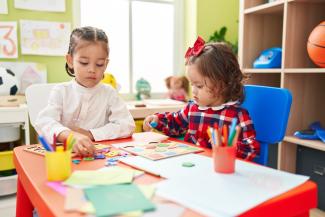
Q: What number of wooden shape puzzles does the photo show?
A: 2